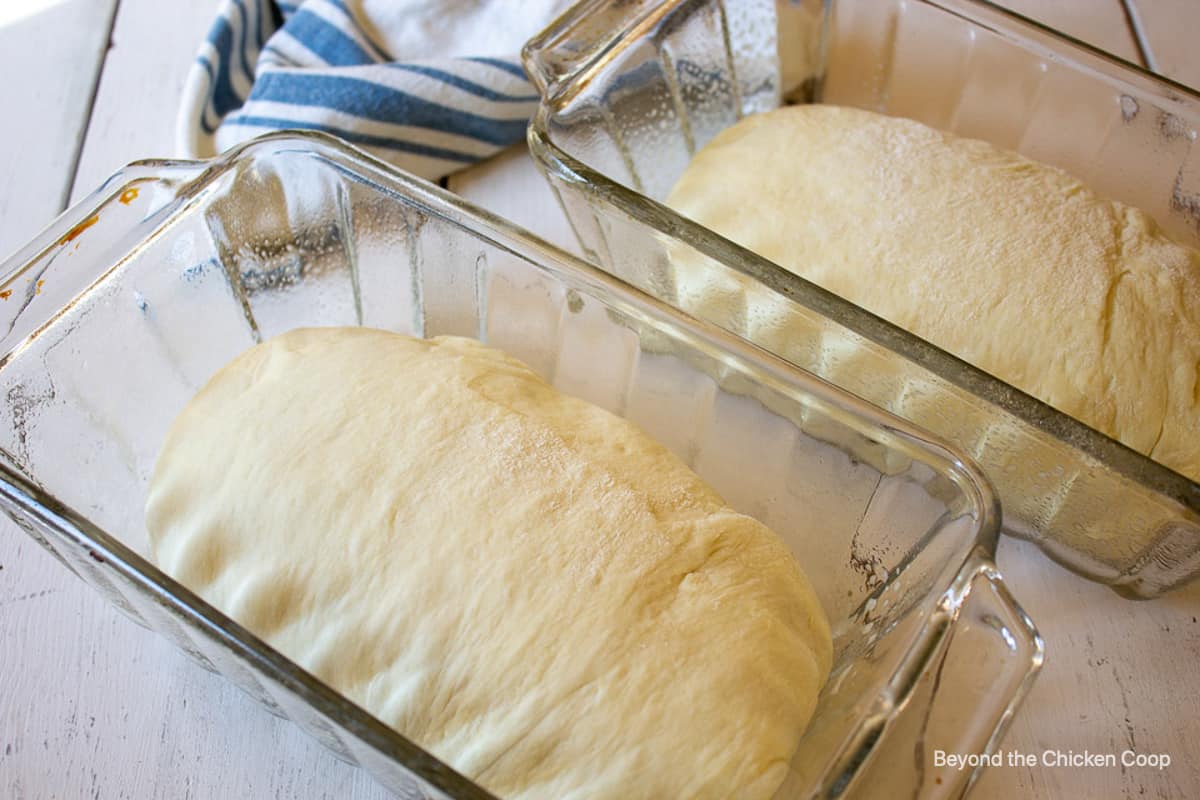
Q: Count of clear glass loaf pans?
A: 2